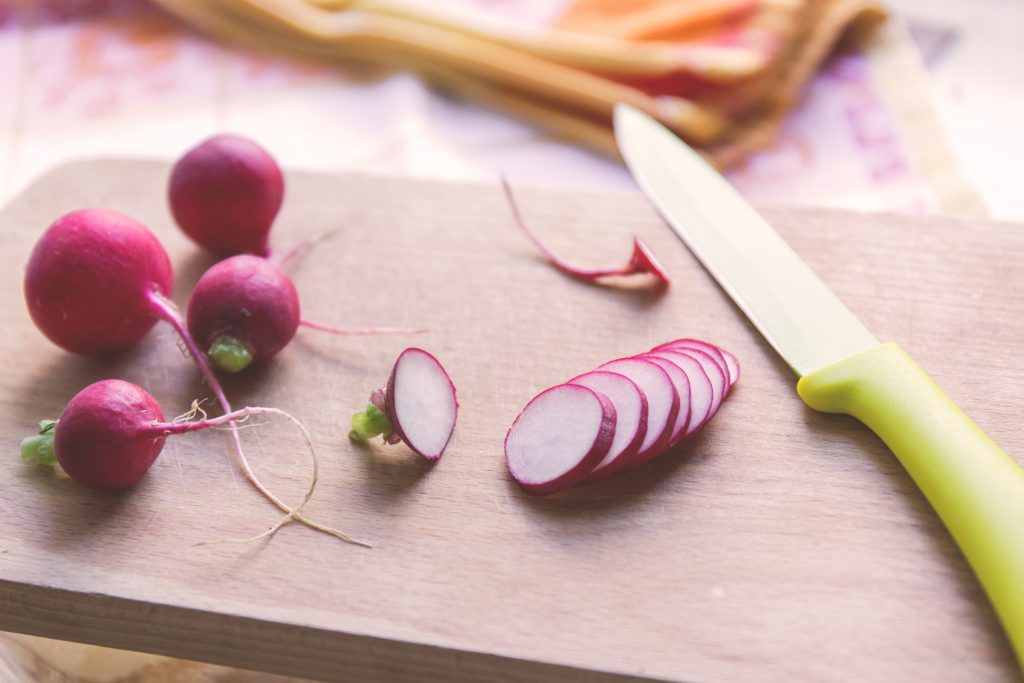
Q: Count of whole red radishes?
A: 4